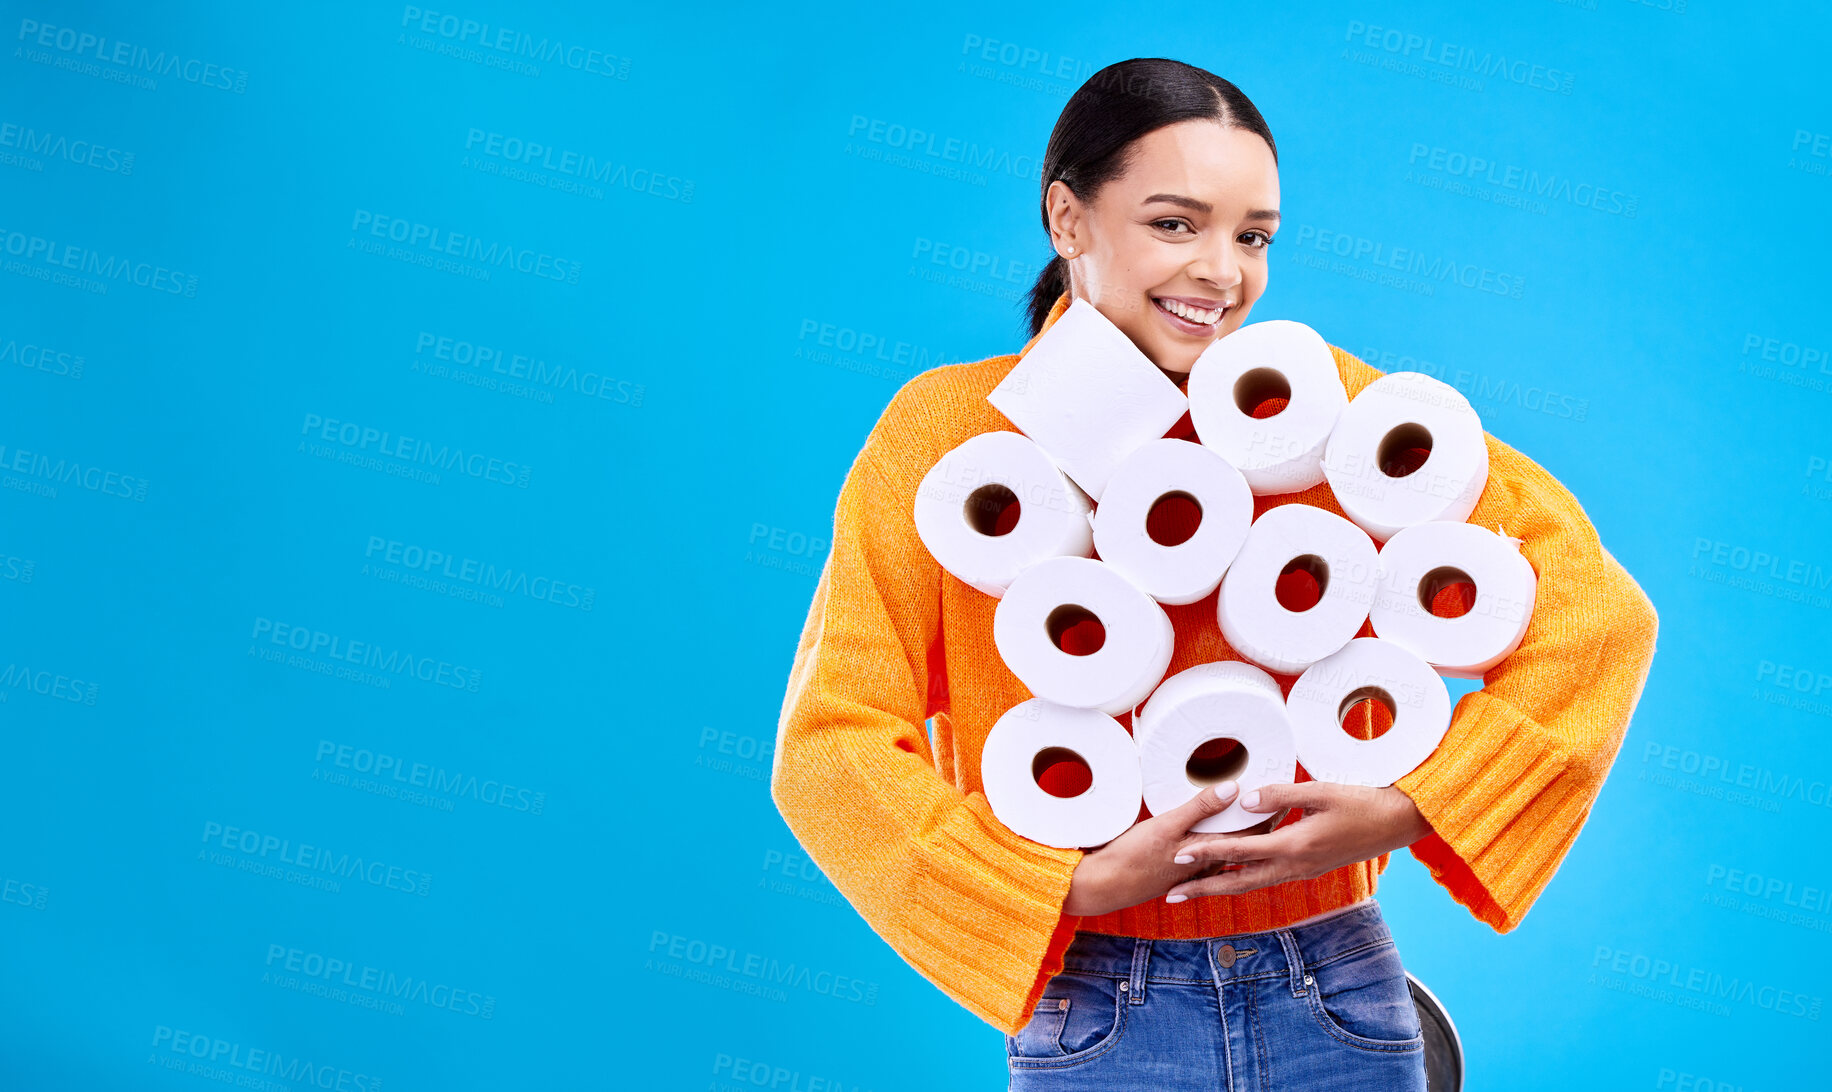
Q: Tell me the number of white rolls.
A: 11